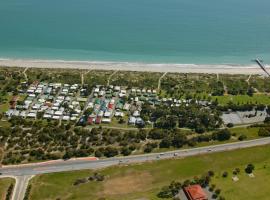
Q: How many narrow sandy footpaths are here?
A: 6